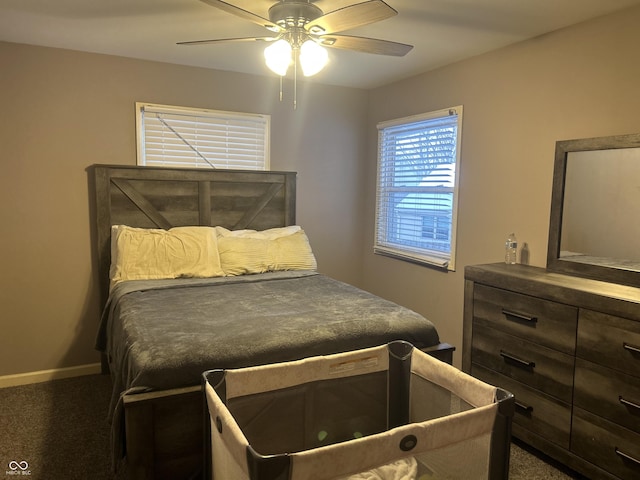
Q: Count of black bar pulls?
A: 6